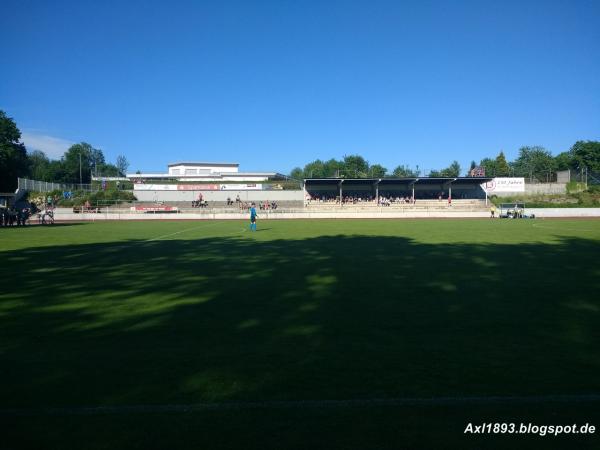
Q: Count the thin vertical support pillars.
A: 6